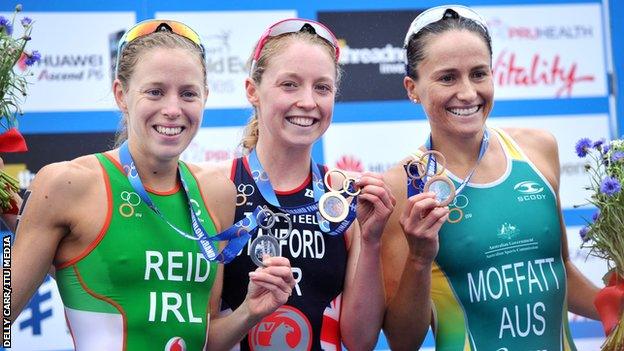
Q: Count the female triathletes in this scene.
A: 3